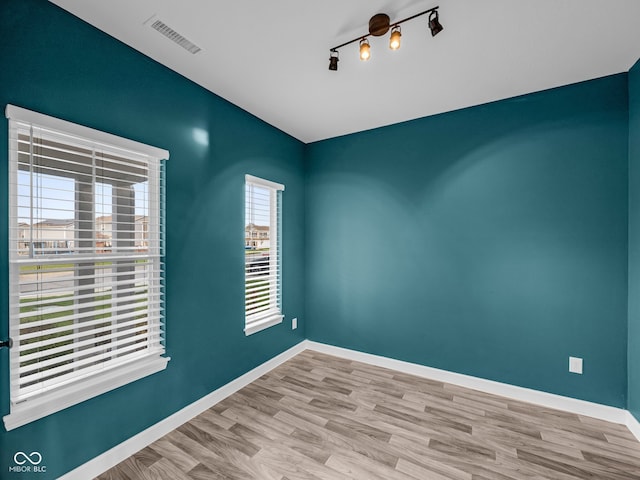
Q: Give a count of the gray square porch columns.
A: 2